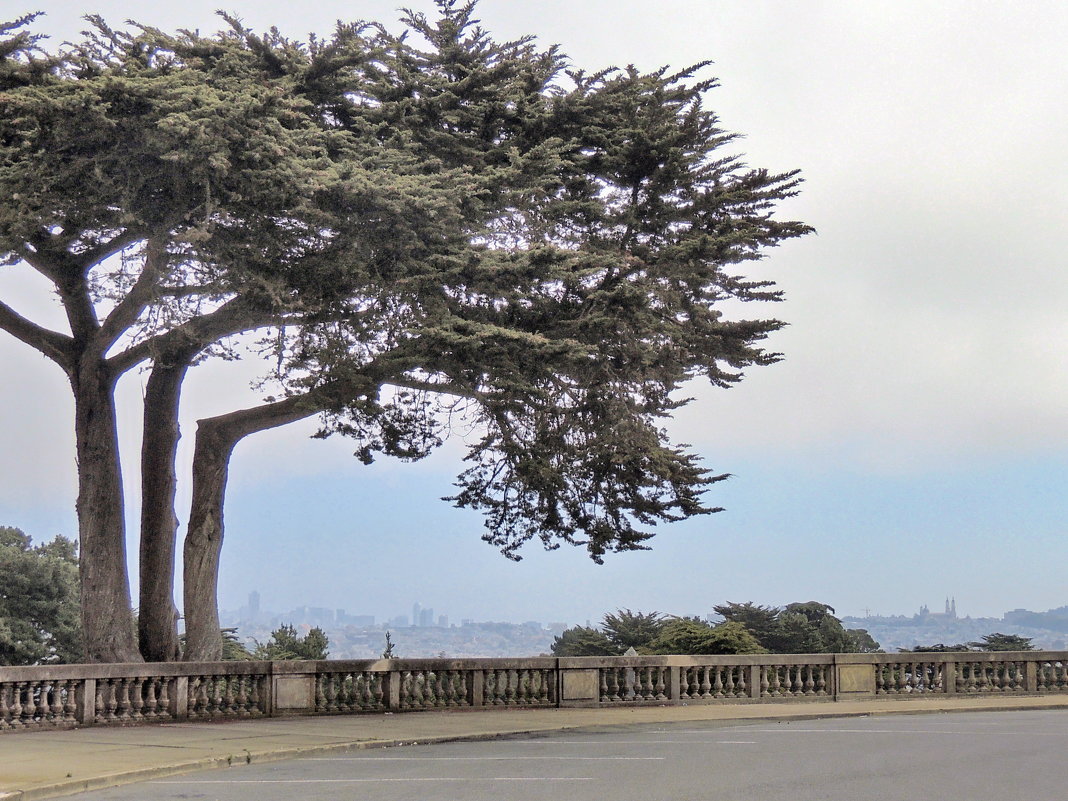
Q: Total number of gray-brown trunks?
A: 3